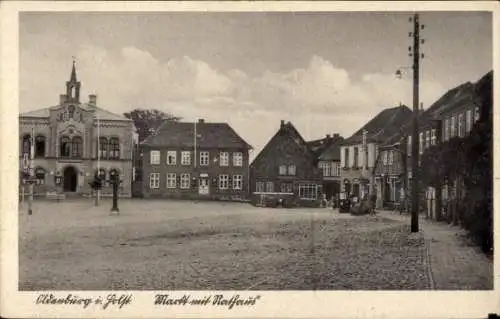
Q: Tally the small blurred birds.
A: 0